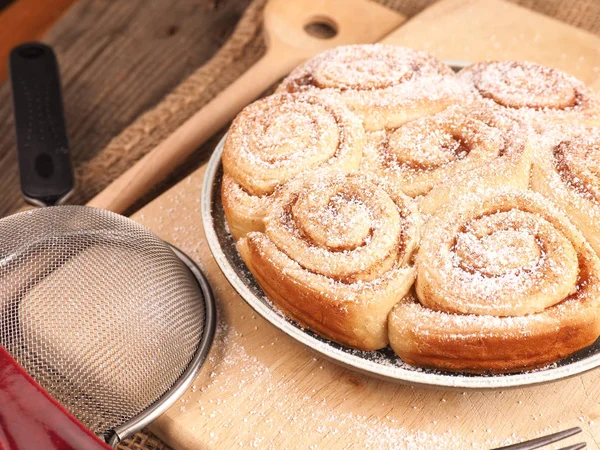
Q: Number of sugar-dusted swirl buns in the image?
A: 7